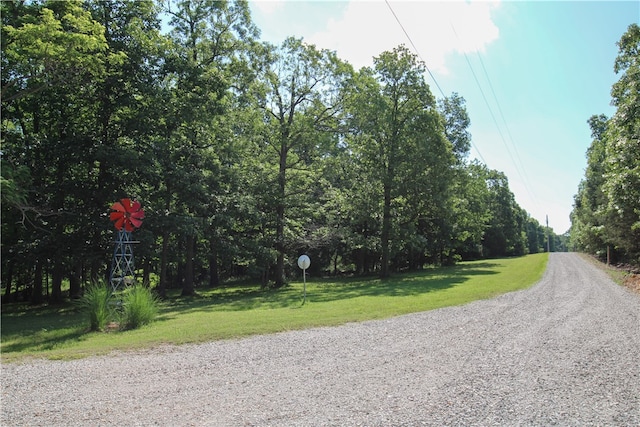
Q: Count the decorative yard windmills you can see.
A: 1